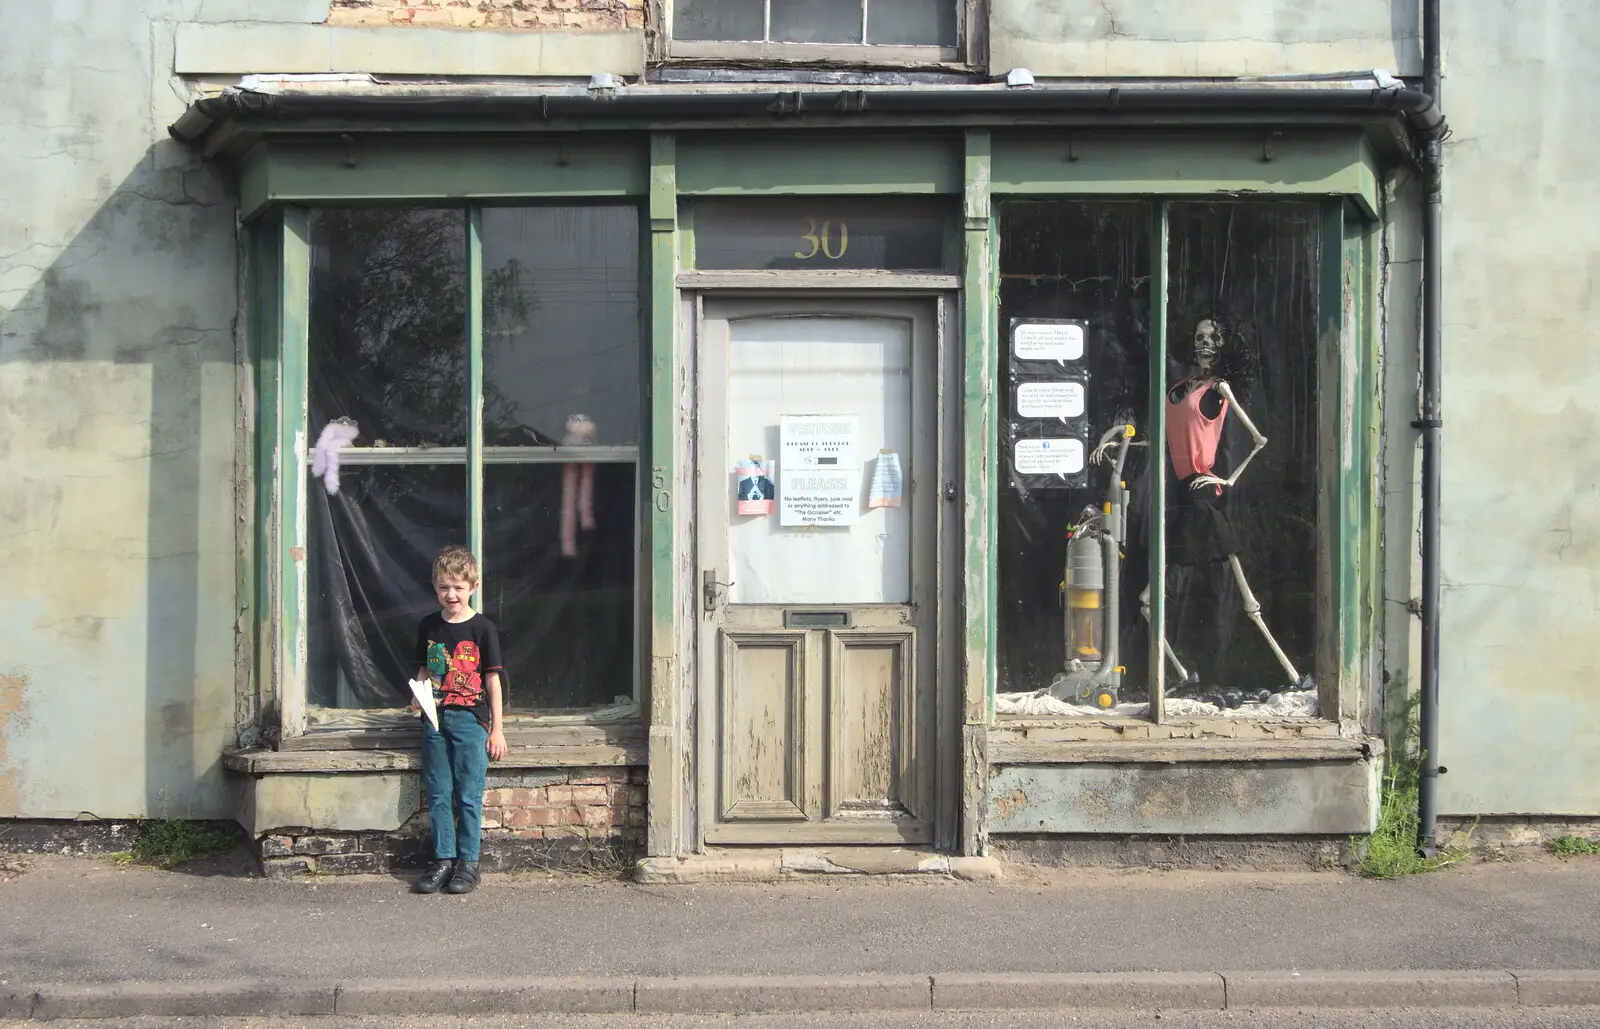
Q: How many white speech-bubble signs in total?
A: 3